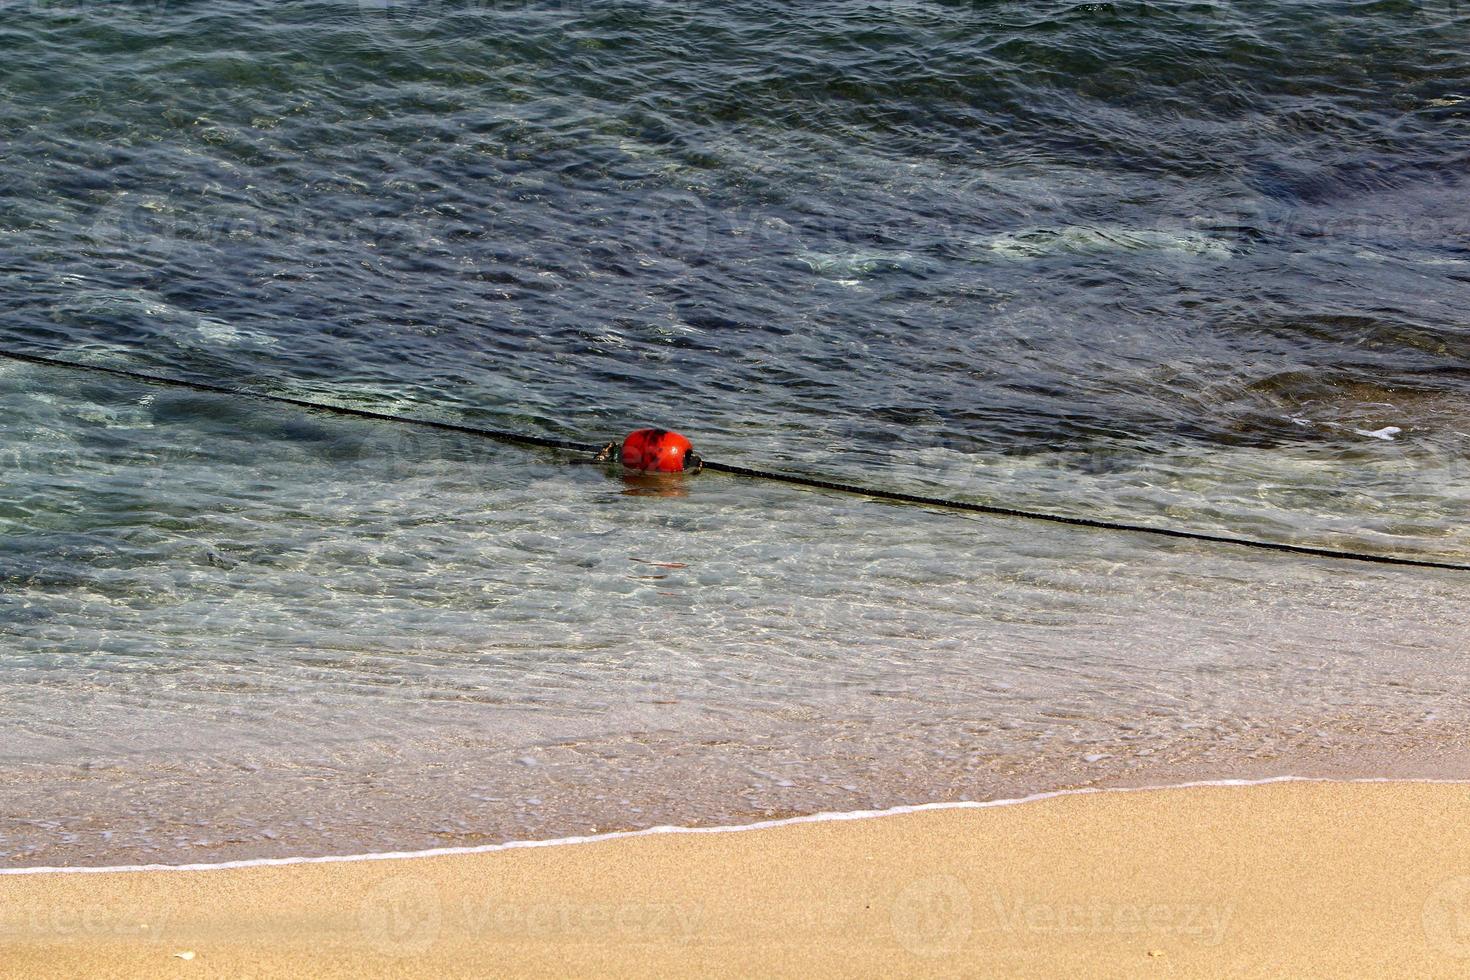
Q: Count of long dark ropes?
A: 1